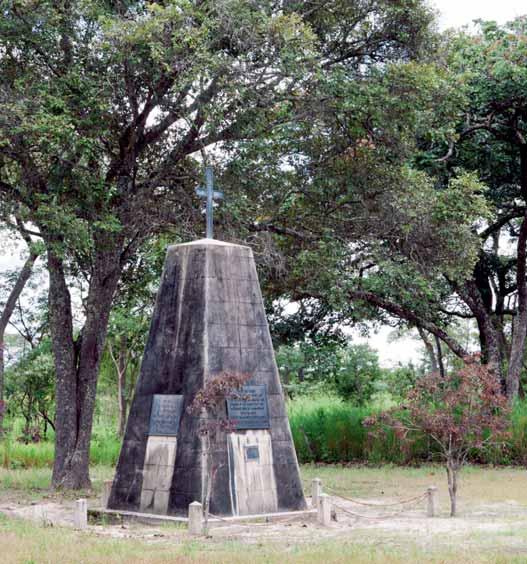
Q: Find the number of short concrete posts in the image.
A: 6